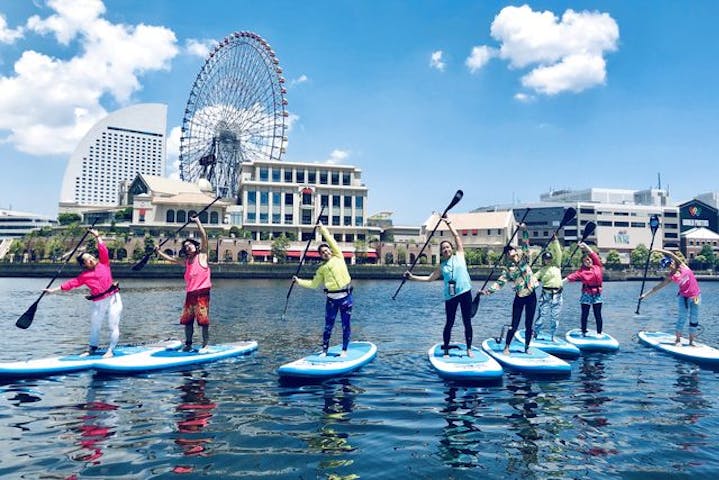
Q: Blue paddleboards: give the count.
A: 8